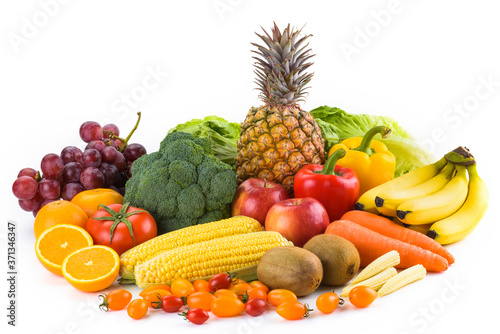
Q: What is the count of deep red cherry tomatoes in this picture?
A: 4